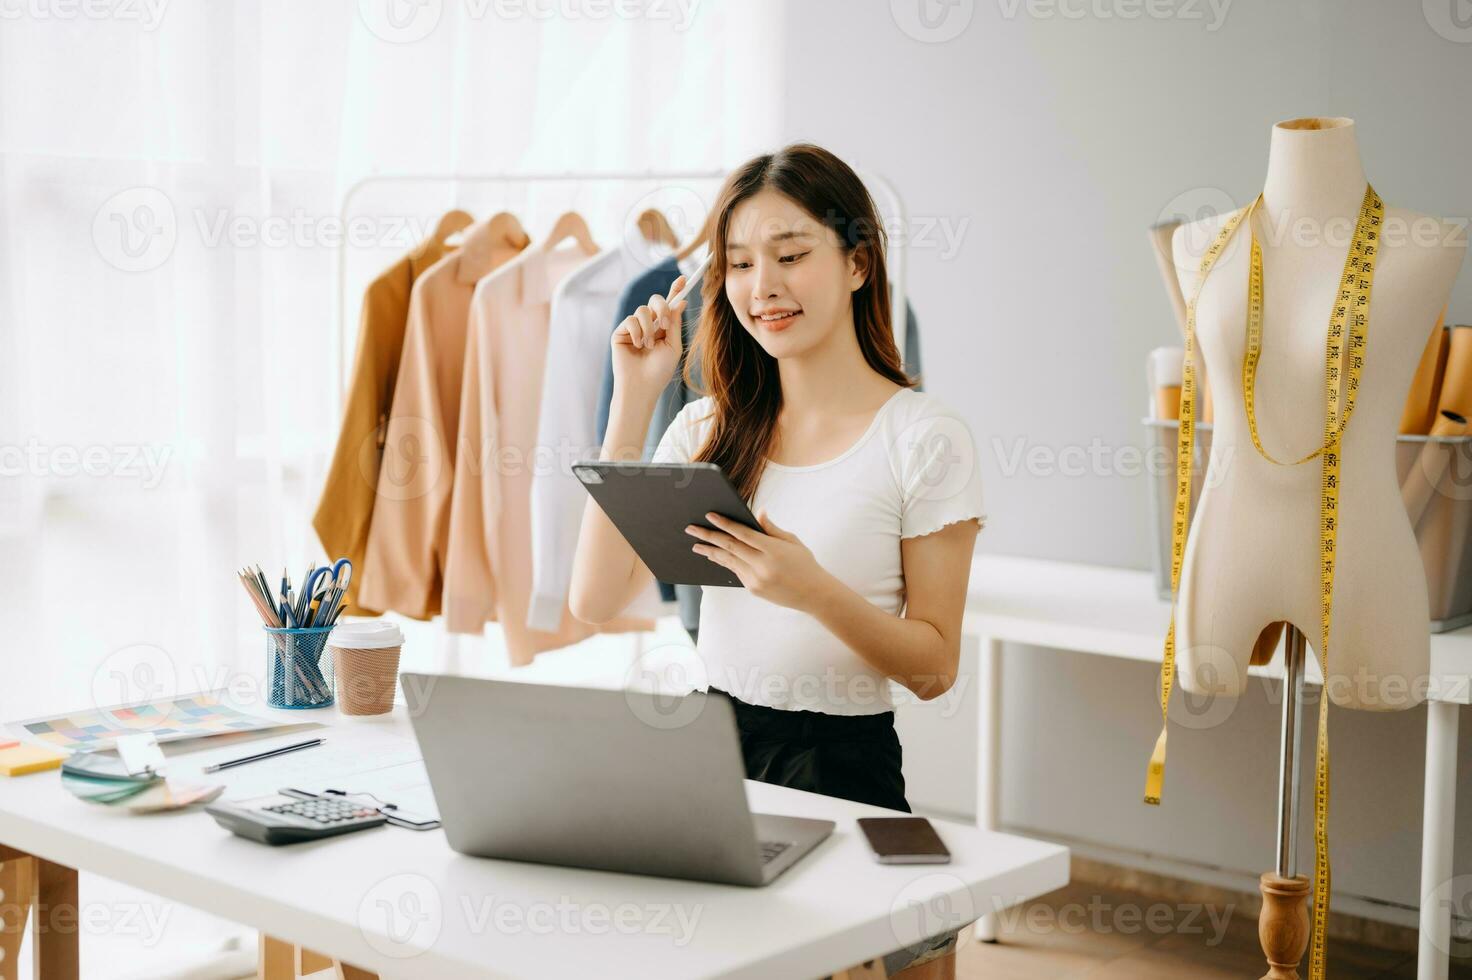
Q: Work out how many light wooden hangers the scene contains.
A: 5